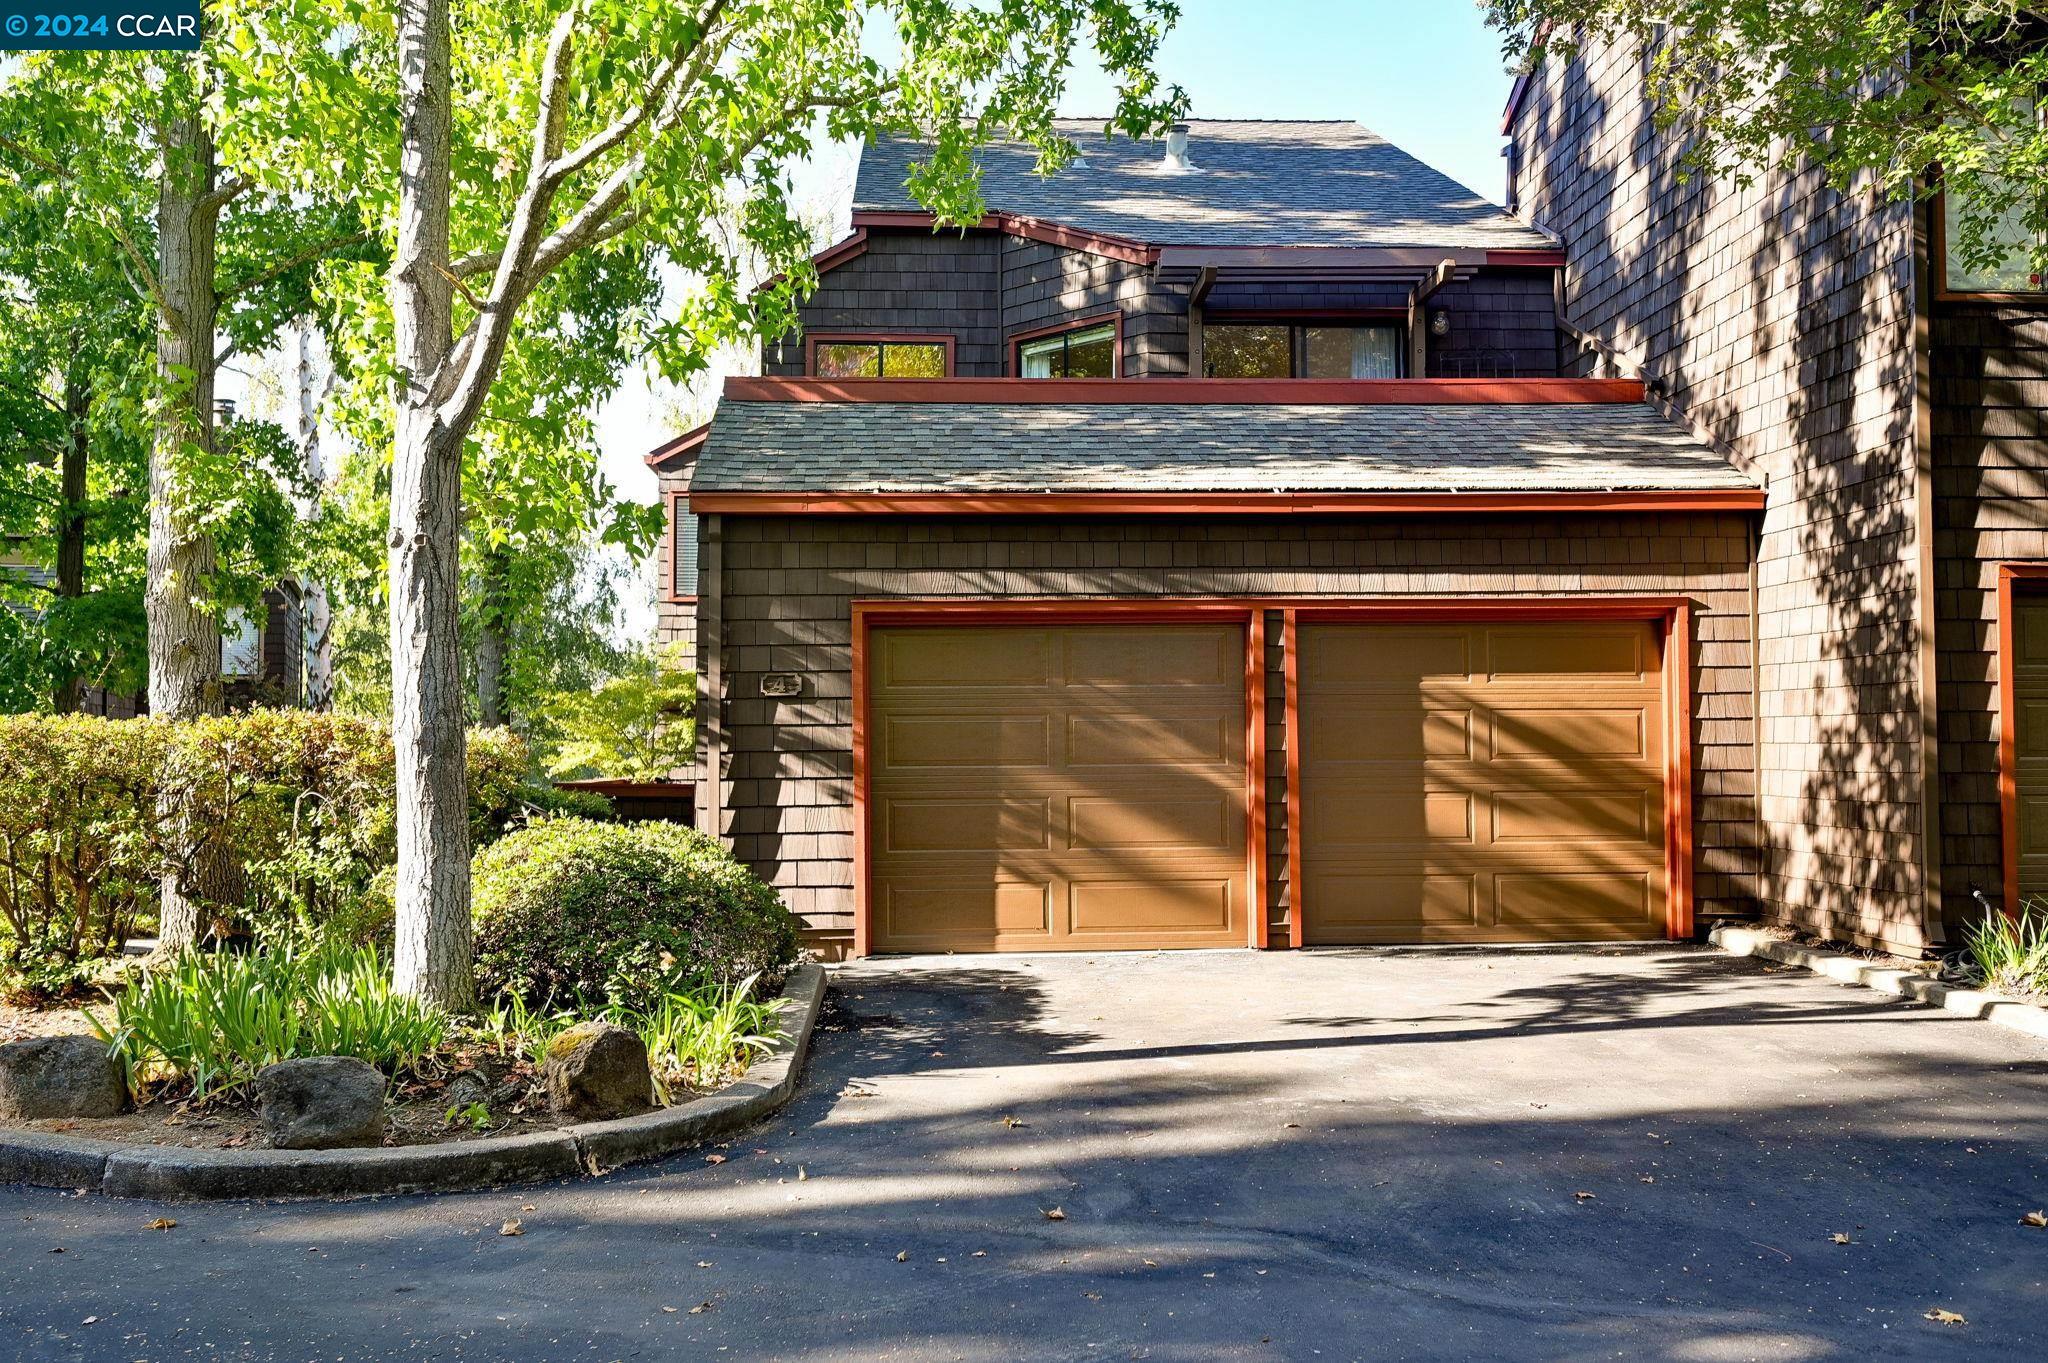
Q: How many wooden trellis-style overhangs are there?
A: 1